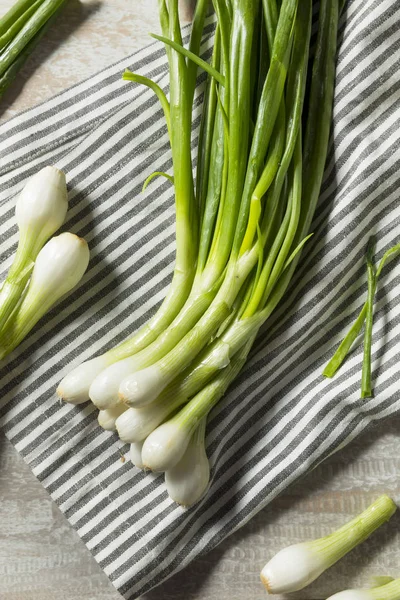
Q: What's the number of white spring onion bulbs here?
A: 12